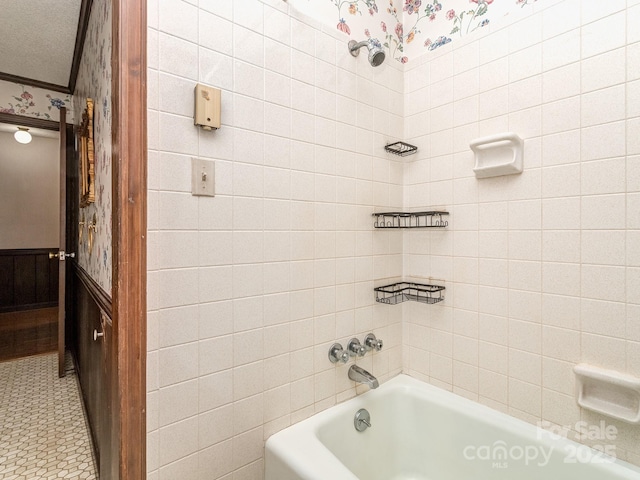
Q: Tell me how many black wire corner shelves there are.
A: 3